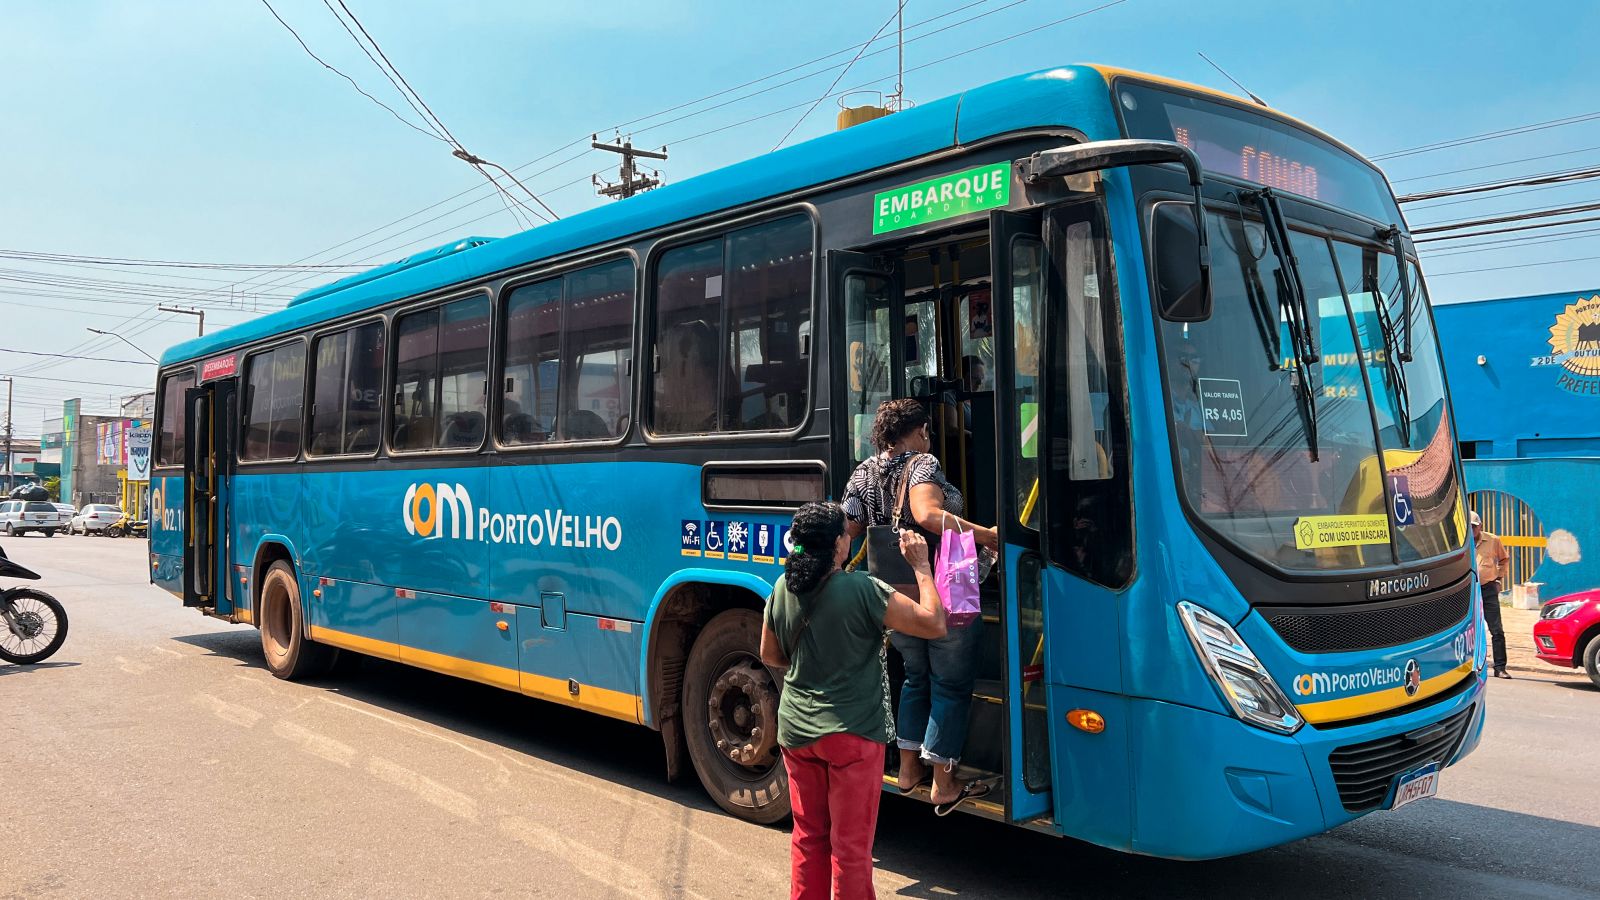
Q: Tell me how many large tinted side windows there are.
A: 6